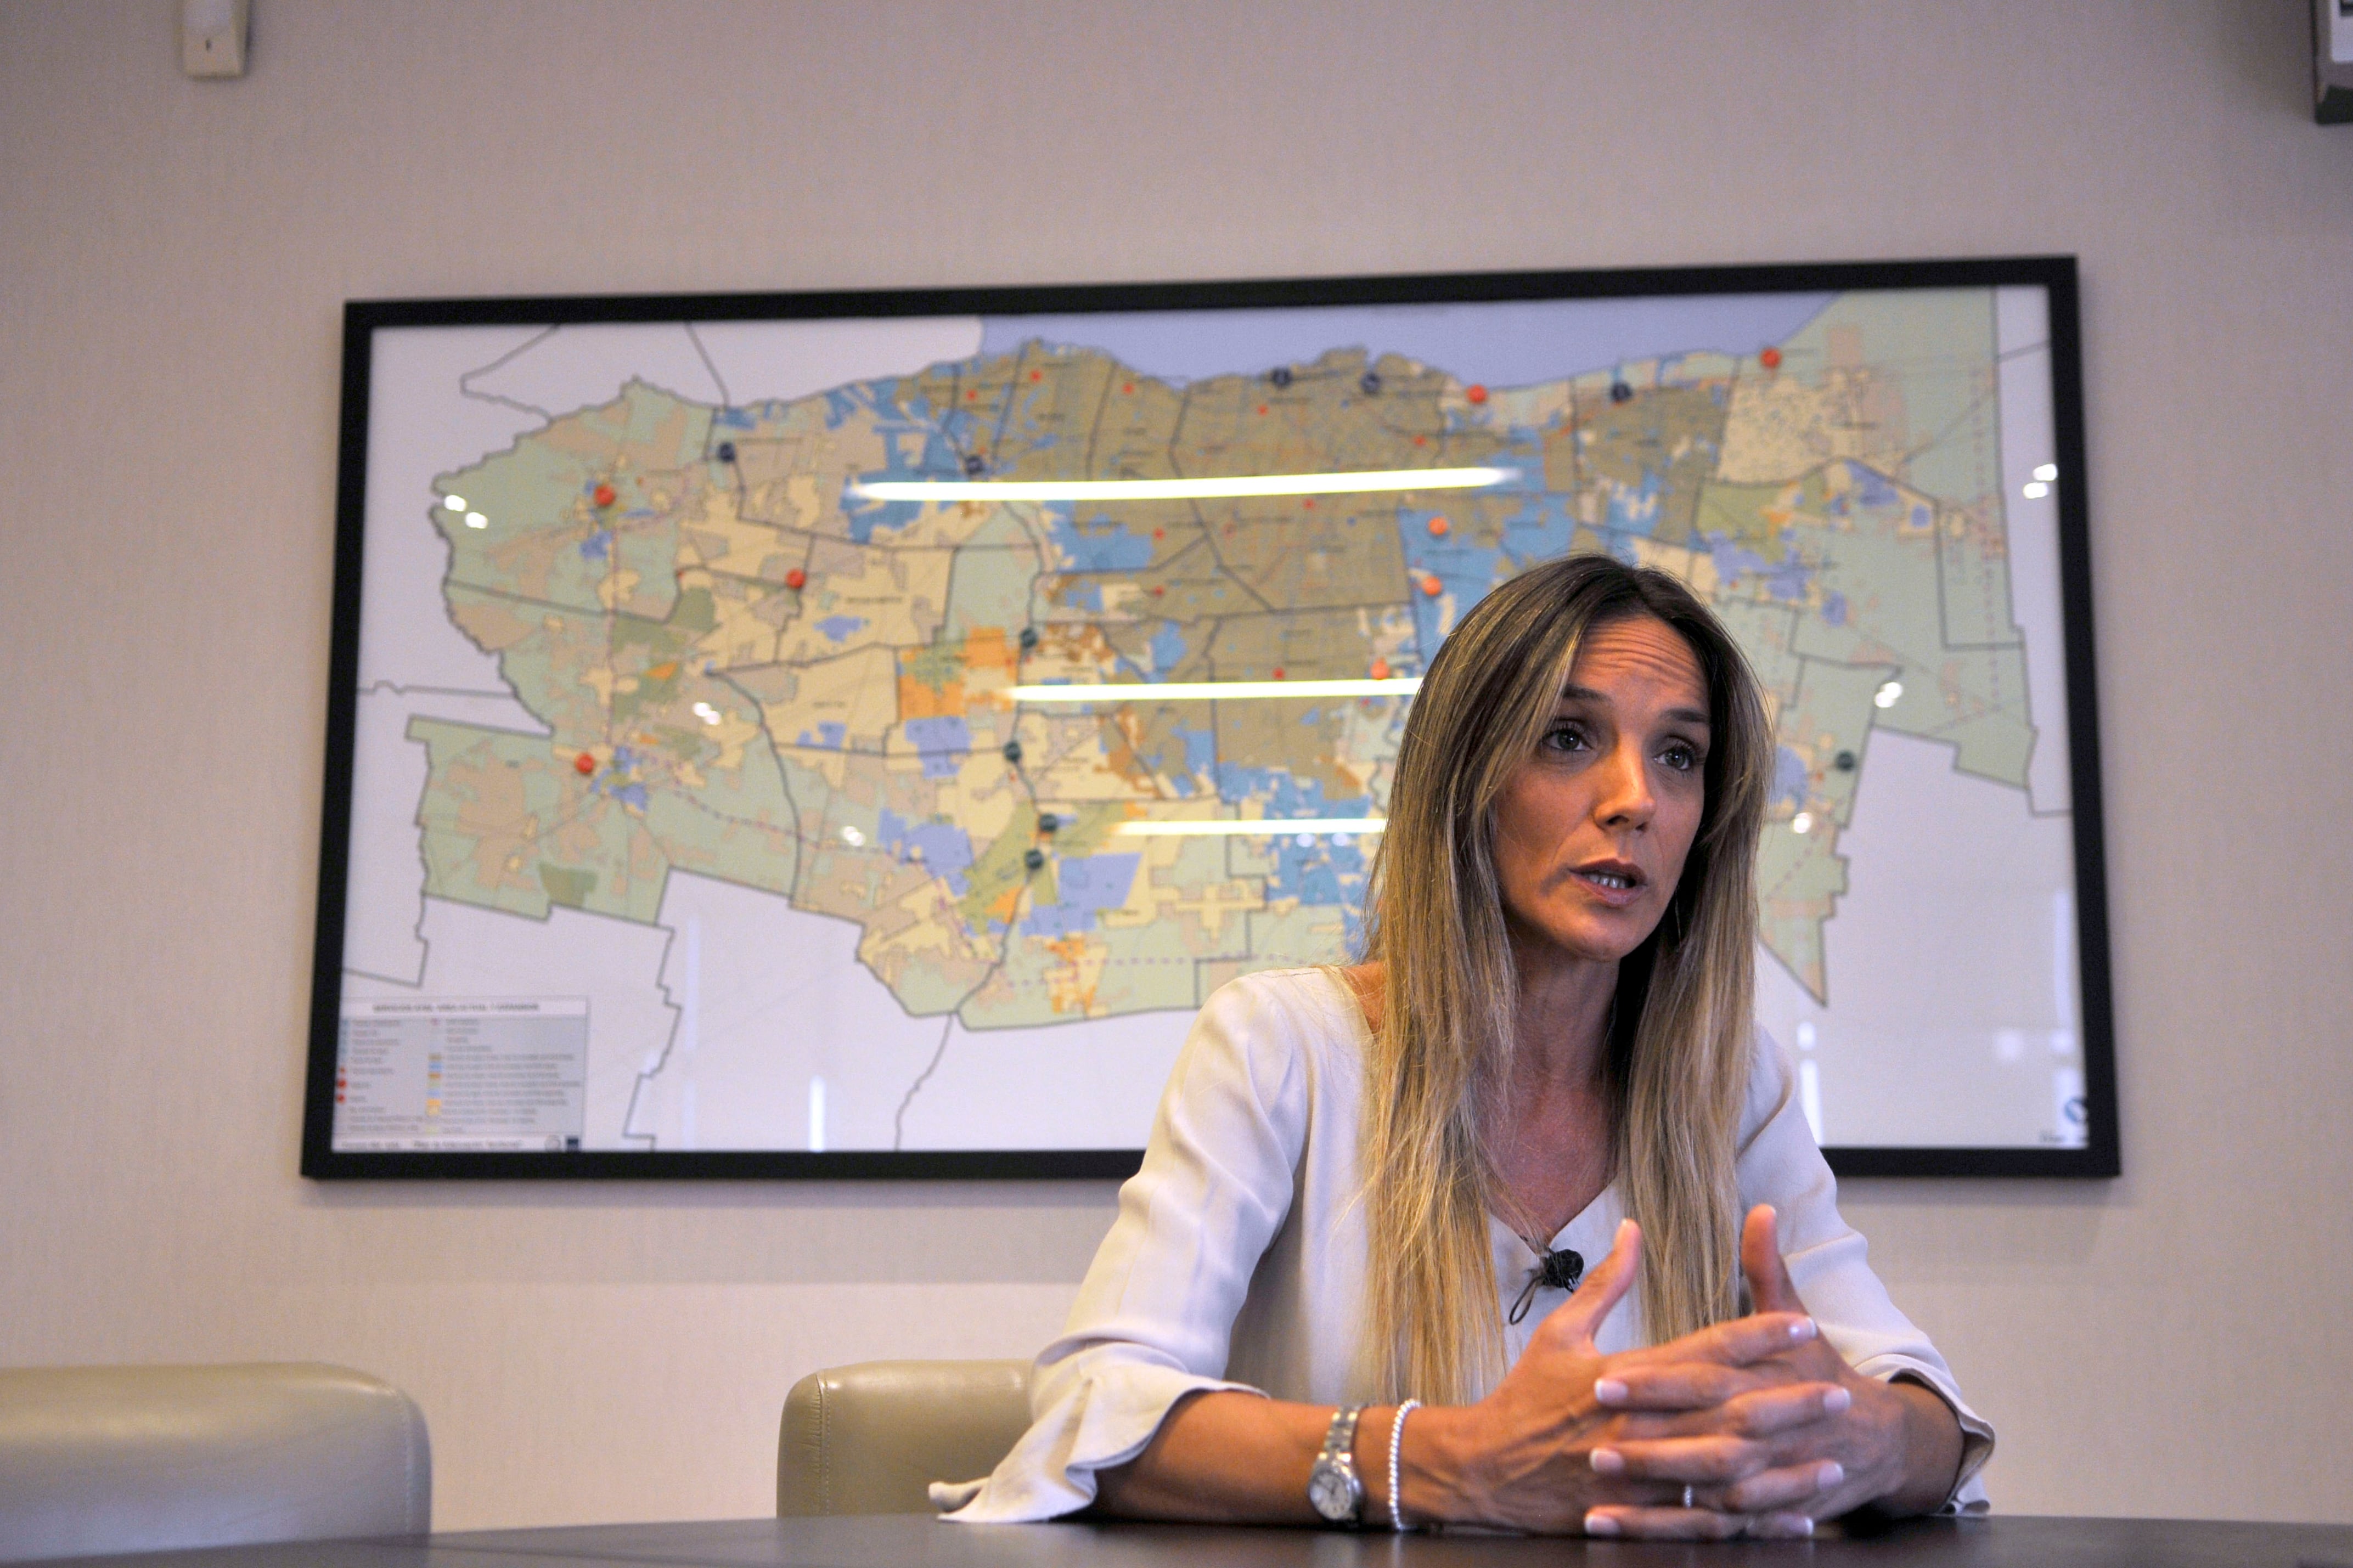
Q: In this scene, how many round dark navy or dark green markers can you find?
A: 10